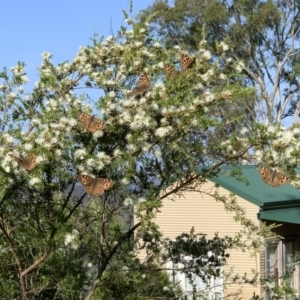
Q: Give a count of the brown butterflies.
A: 7